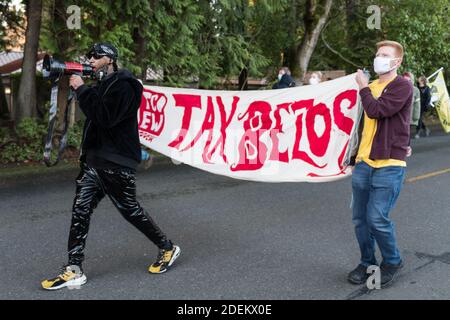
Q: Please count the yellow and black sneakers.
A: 2